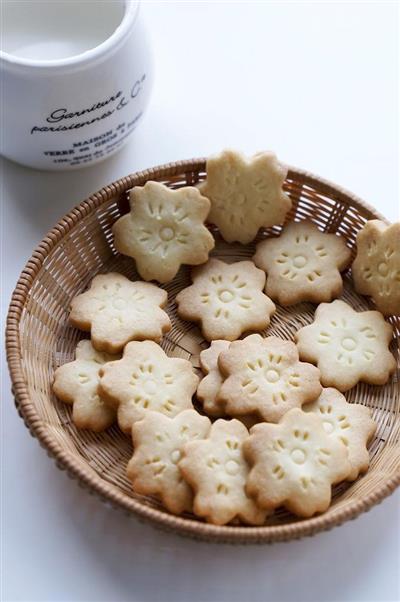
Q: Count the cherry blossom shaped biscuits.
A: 15